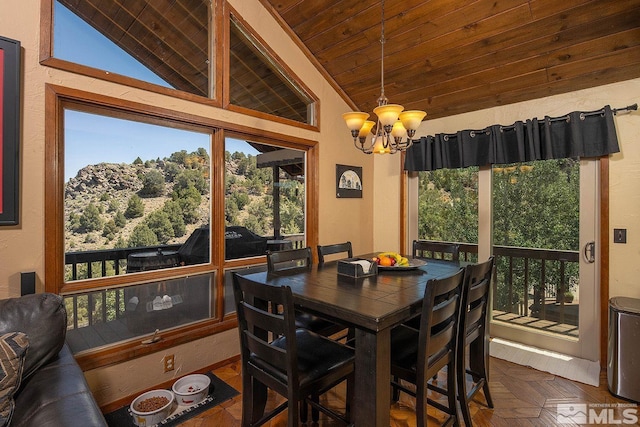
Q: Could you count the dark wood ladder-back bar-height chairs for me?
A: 6